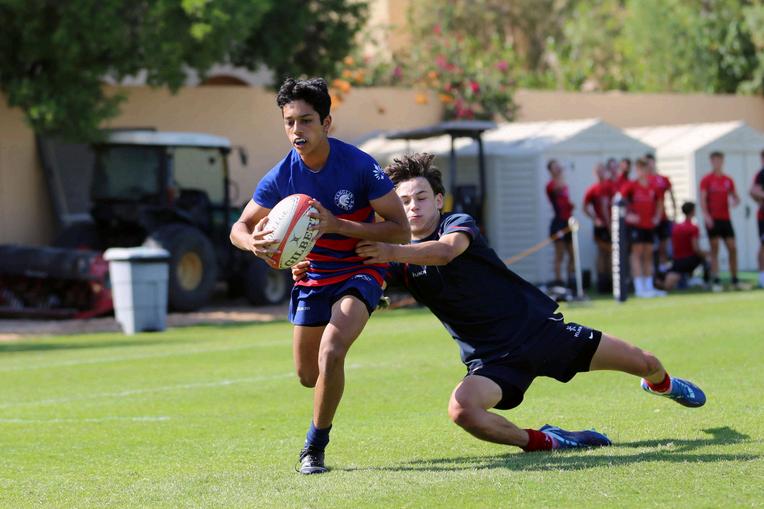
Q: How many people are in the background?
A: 9